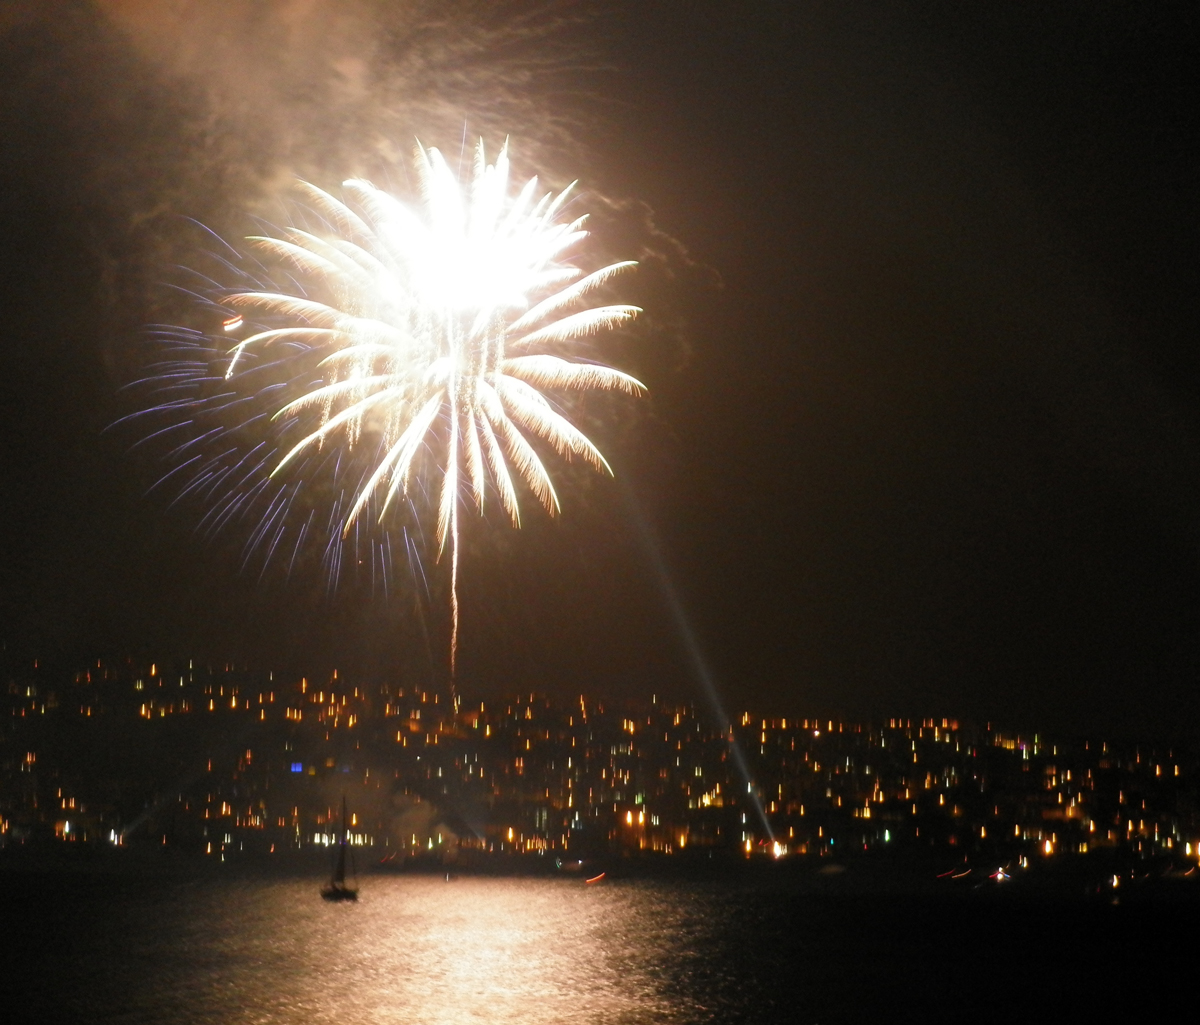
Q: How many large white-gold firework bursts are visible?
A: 1